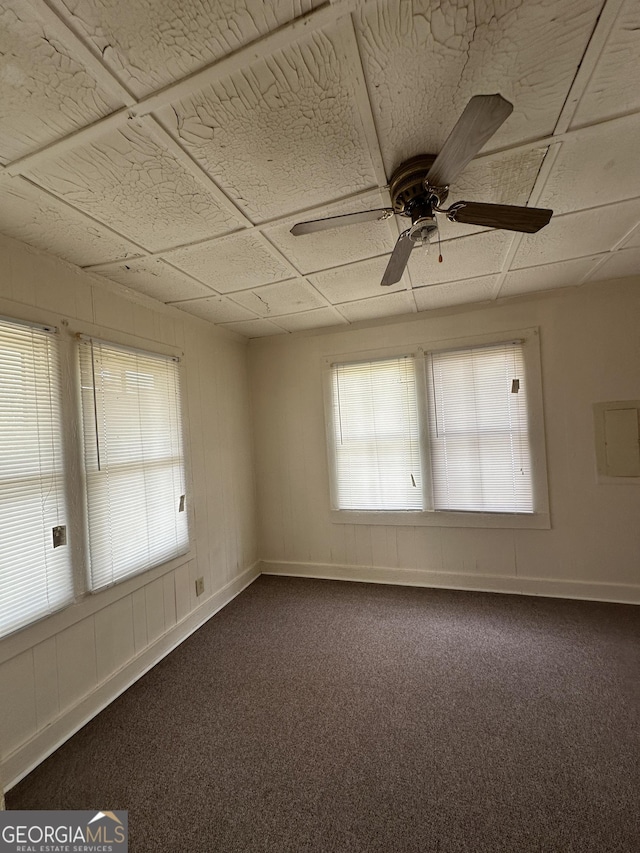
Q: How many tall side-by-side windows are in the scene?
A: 4